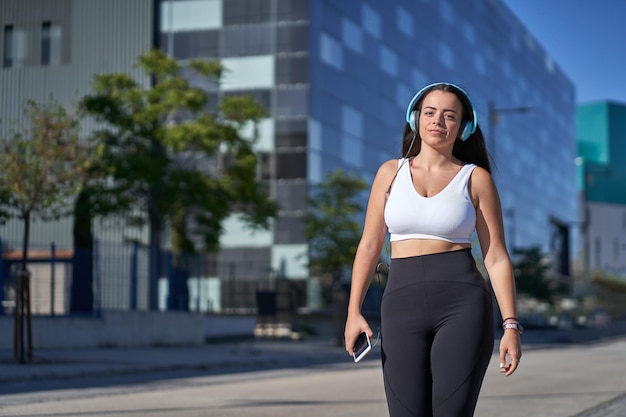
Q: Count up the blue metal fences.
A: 1